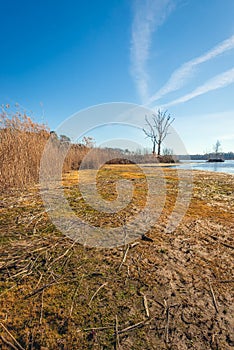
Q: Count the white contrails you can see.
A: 3